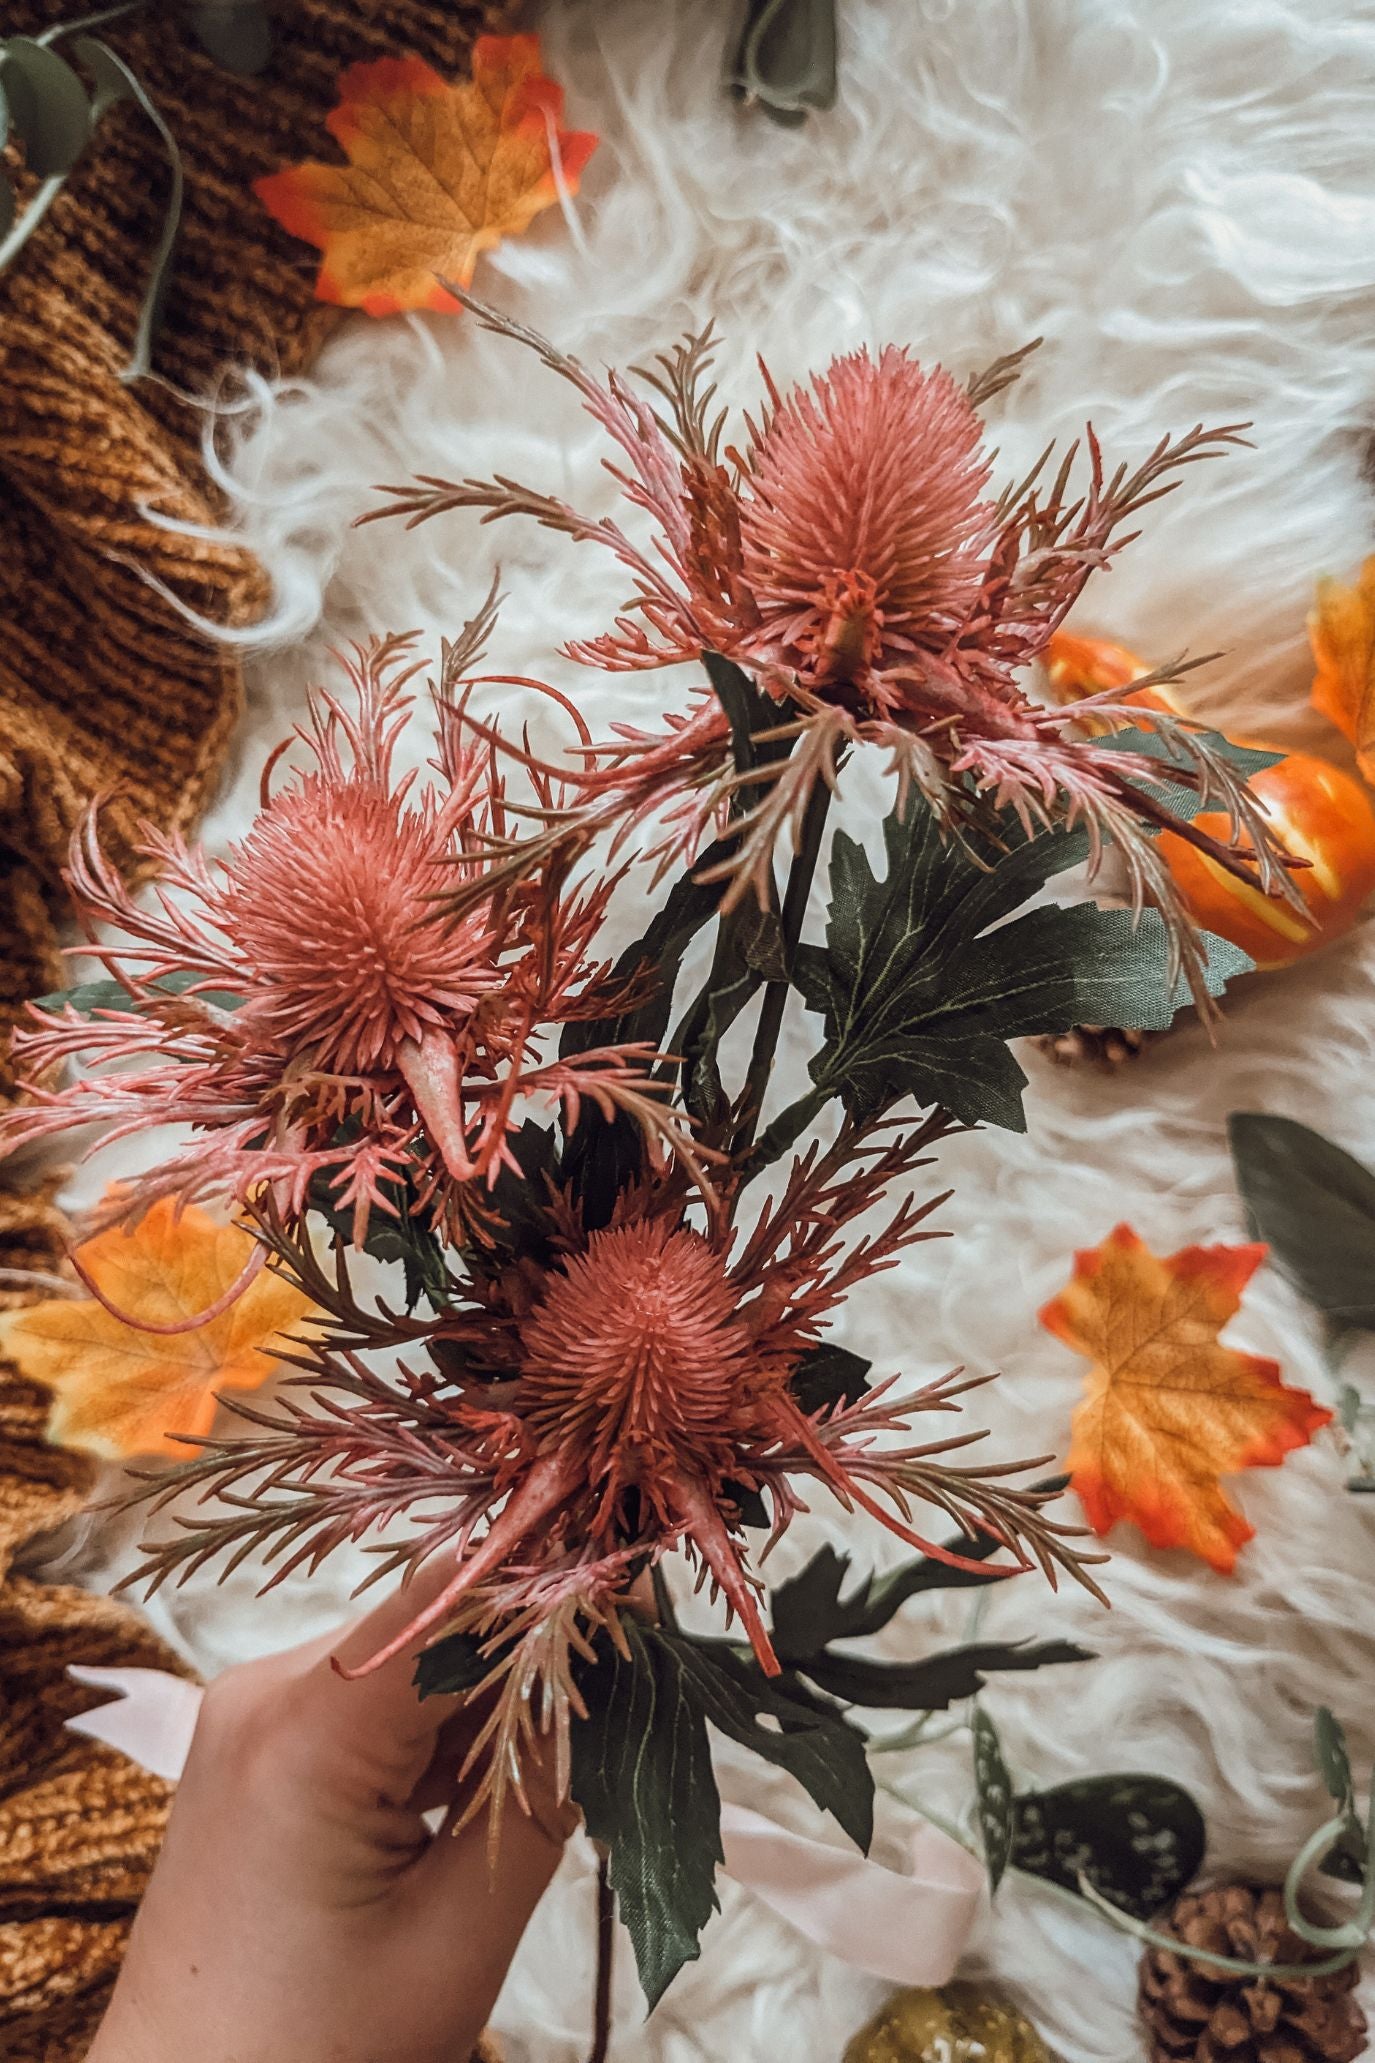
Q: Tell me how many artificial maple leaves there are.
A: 4